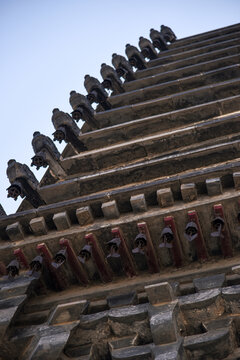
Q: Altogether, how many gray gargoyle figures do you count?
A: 11